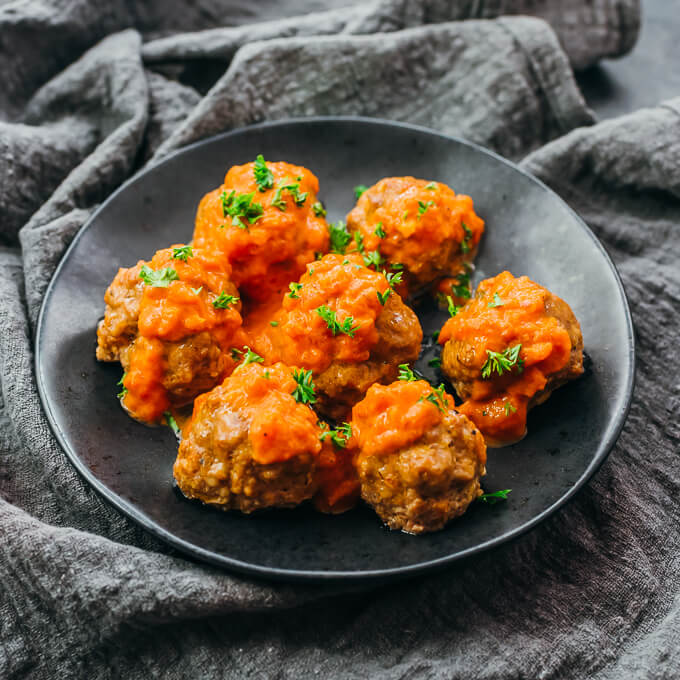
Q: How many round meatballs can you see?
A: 7